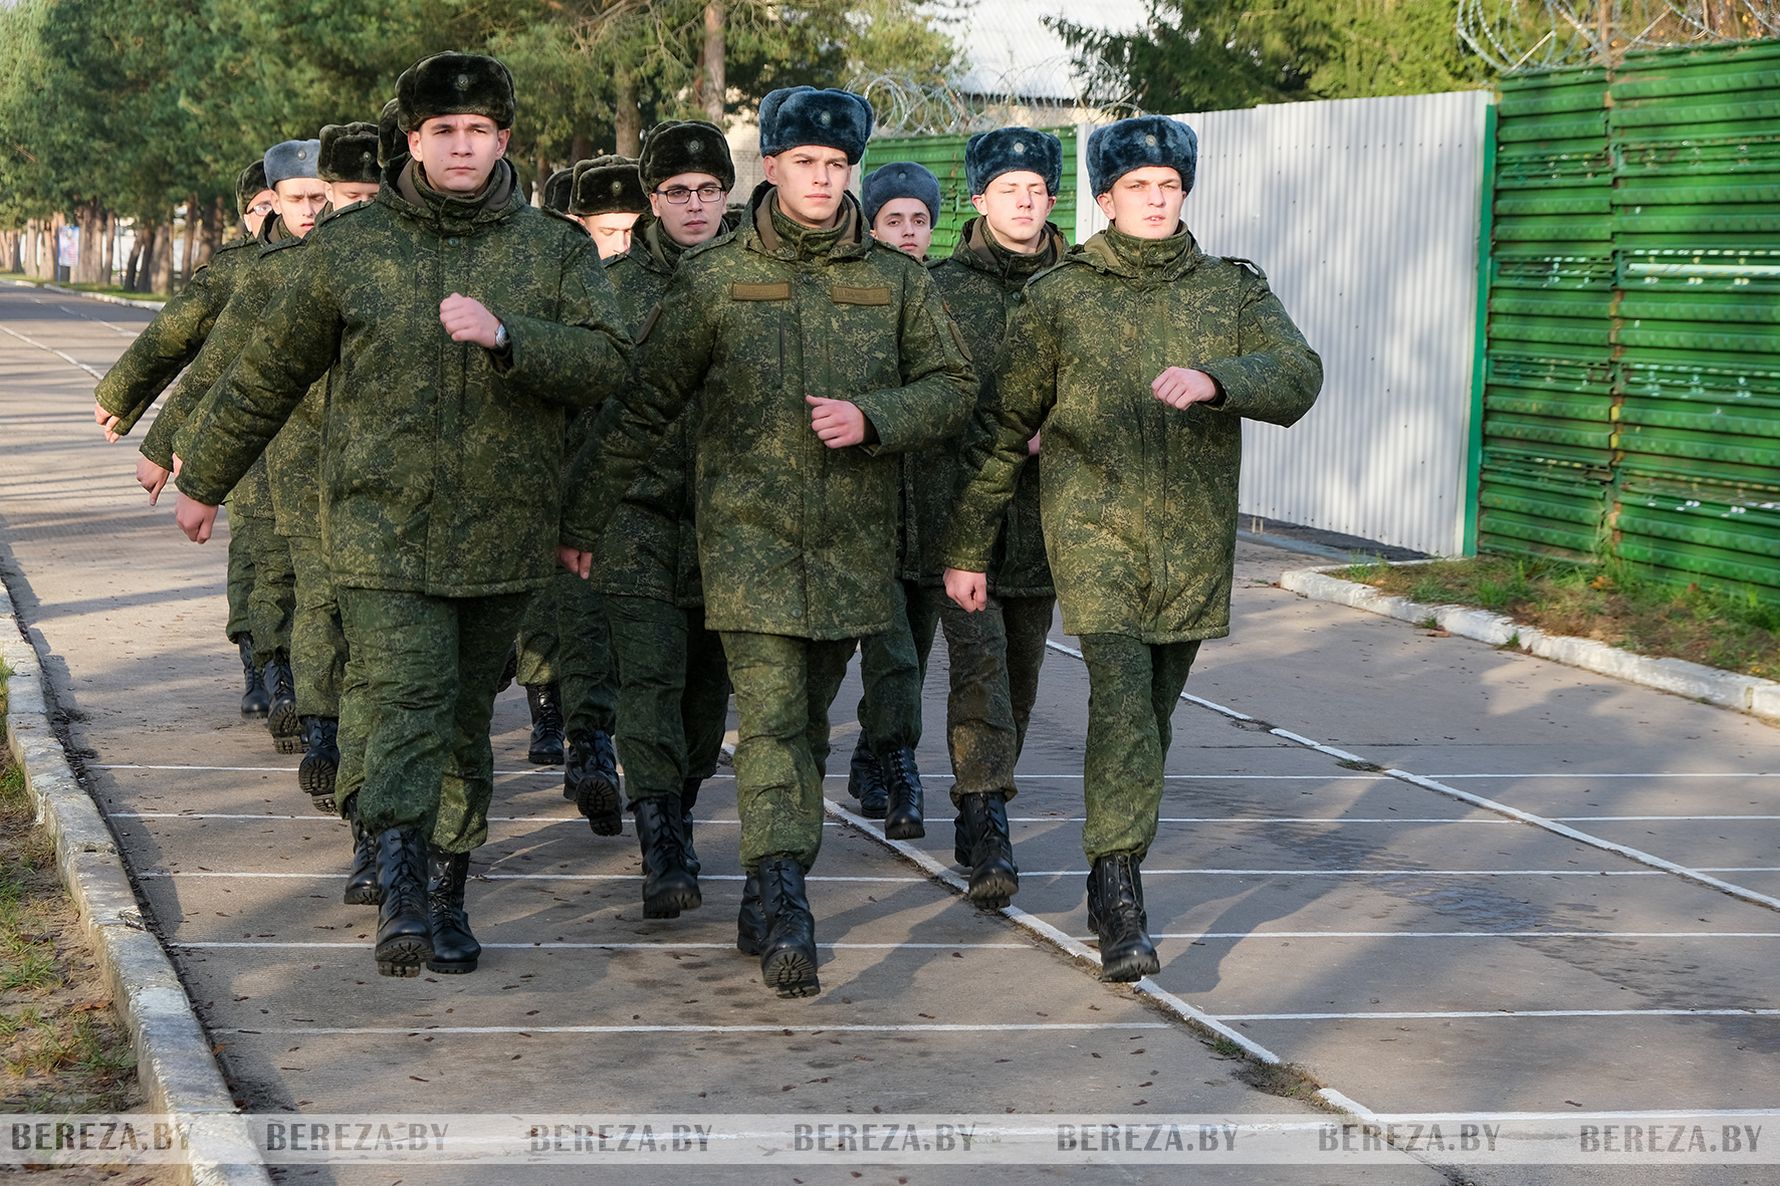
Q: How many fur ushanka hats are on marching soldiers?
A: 12